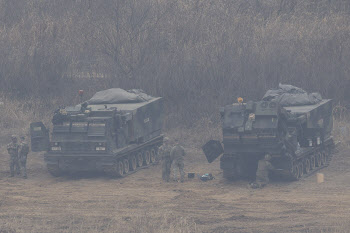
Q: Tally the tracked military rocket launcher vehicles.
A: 2